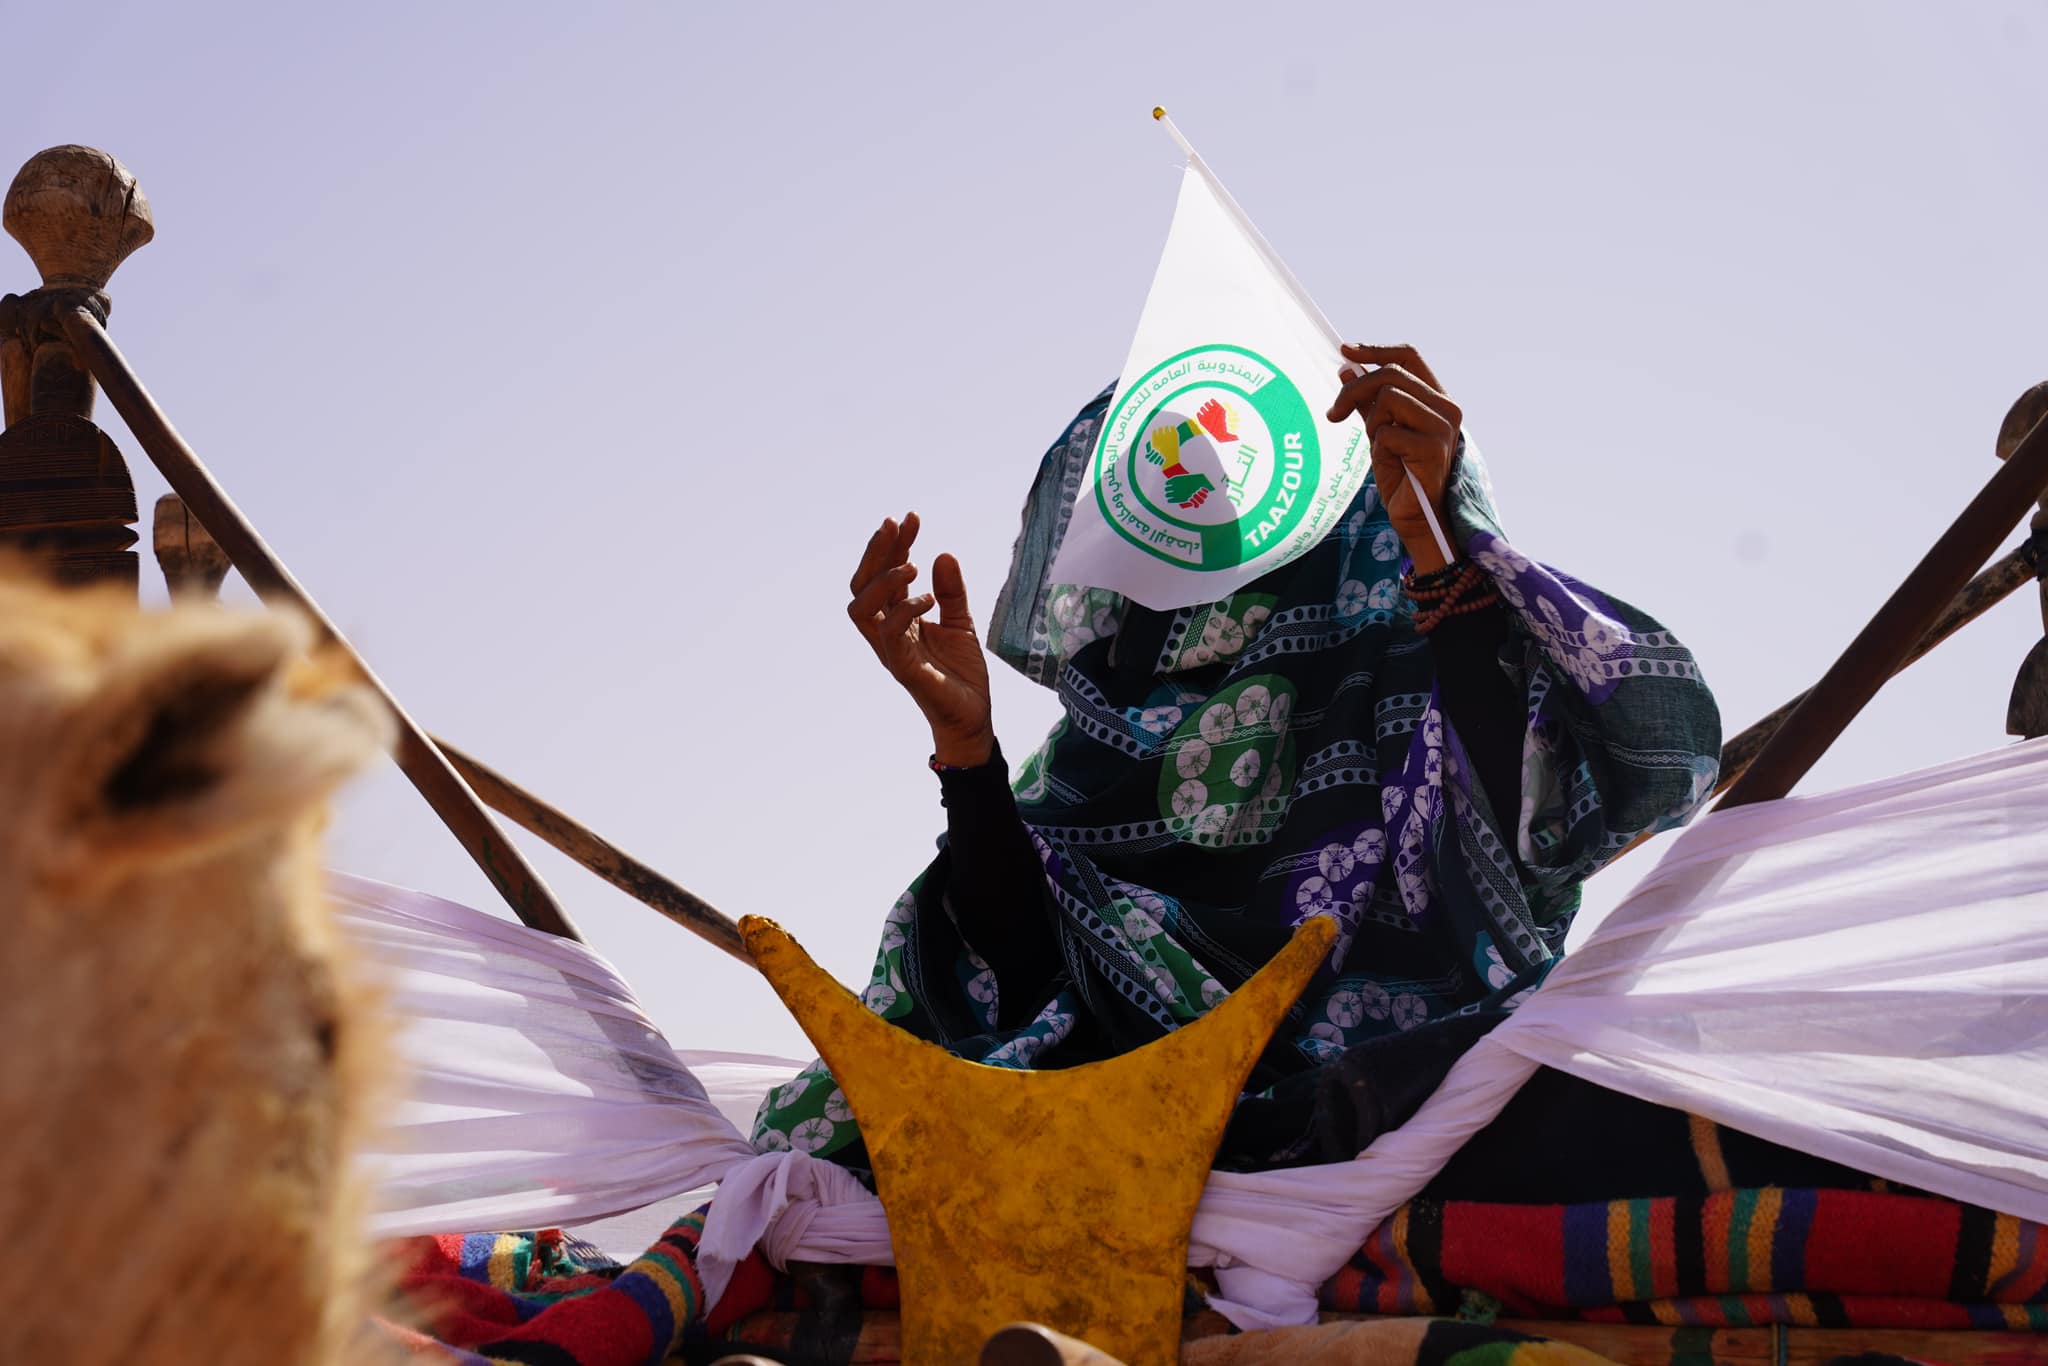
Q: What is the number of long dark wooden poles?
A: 4